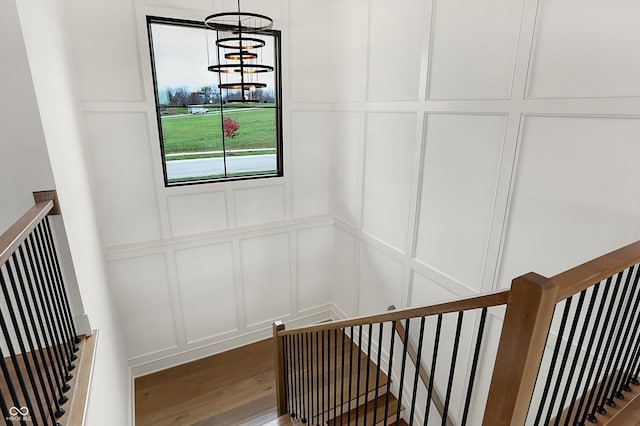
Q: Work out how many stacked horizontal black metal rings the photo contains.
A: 6